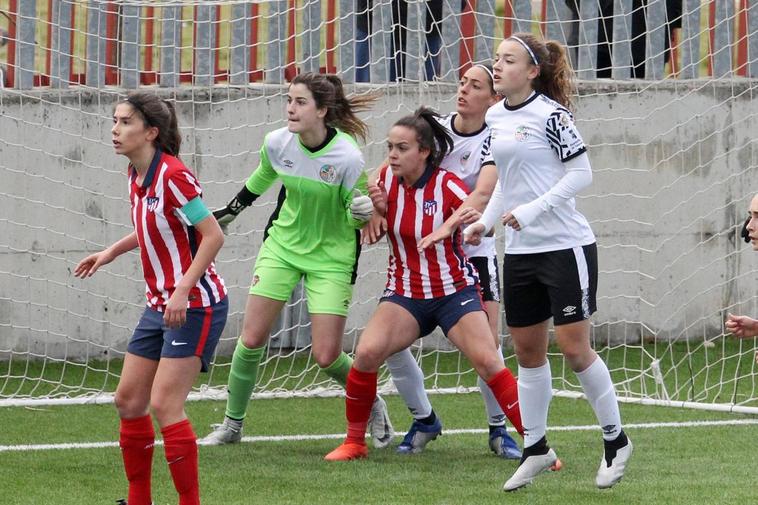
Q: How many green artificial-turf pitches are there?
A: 1